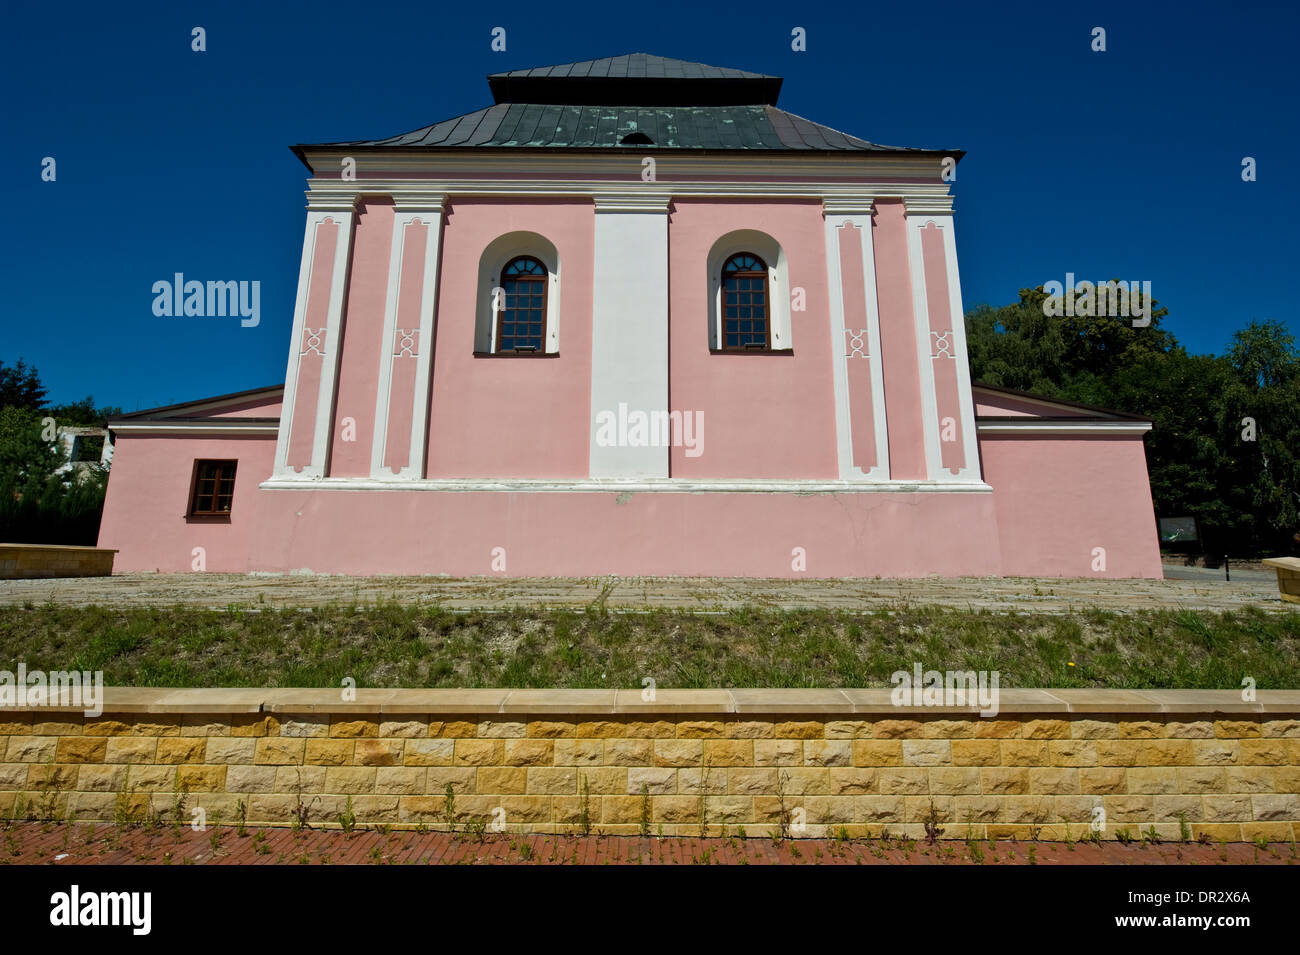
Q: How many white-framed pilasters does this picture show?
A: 4